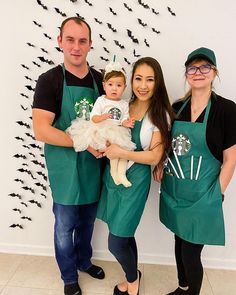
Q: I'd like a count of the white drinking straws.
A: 4